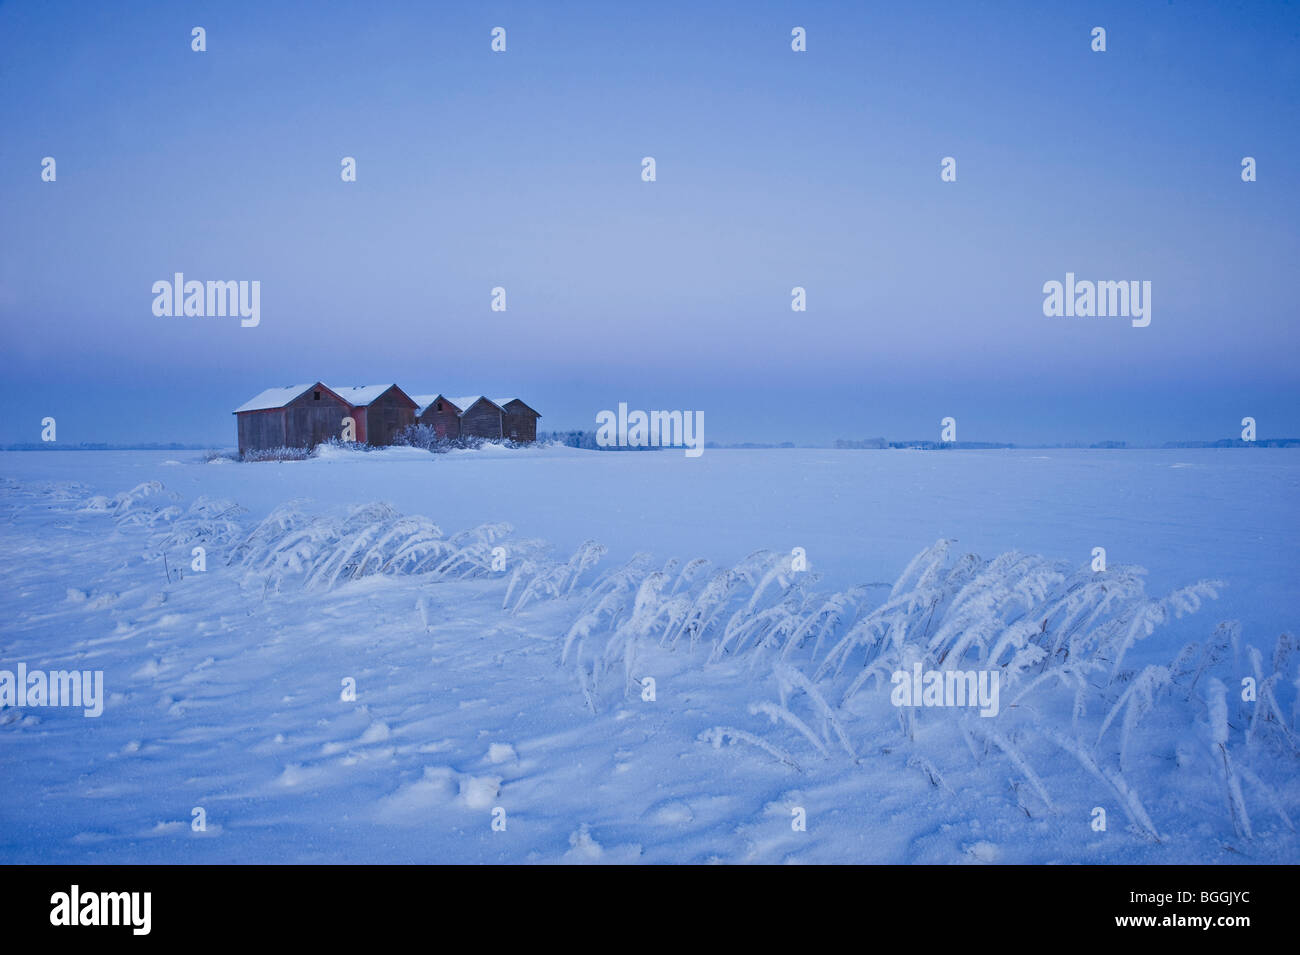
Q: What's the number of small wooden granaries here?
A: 5